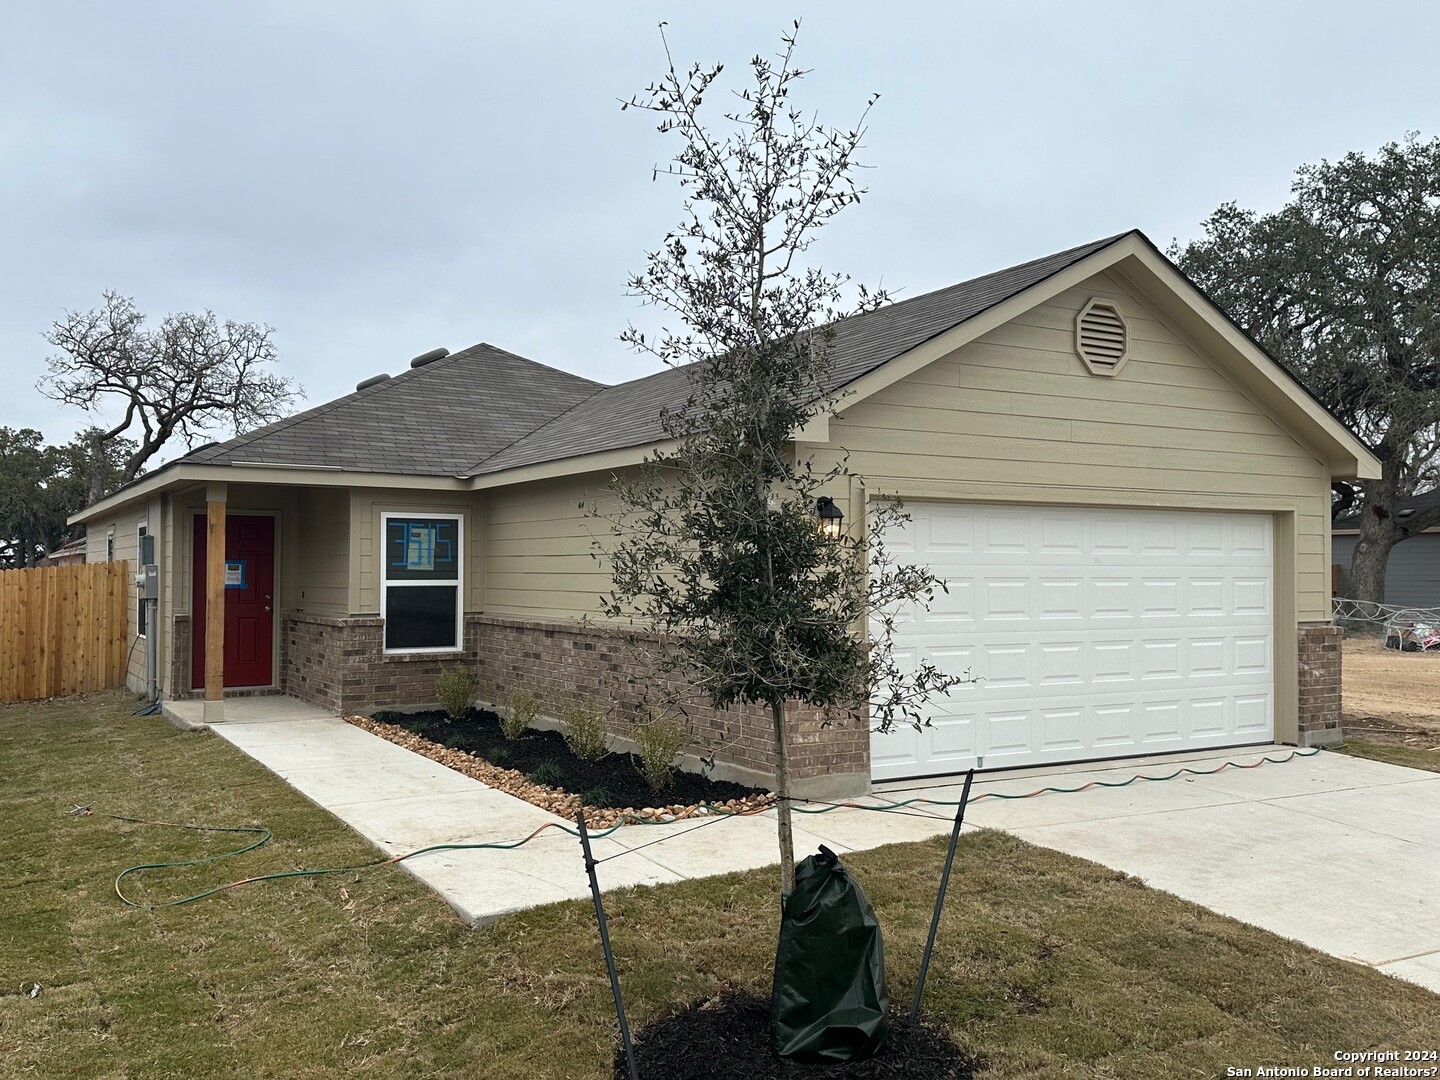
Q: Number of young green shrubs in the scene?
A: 4